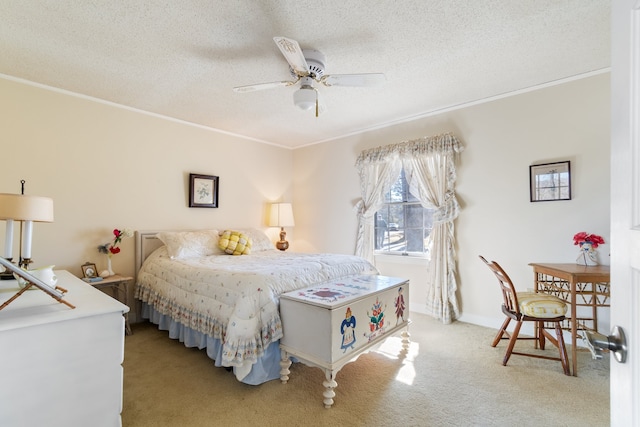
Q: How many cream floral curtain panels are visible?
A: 2